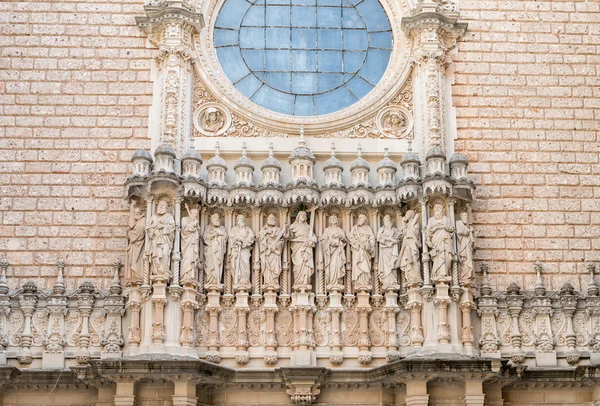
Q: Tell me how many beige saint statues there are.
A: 13